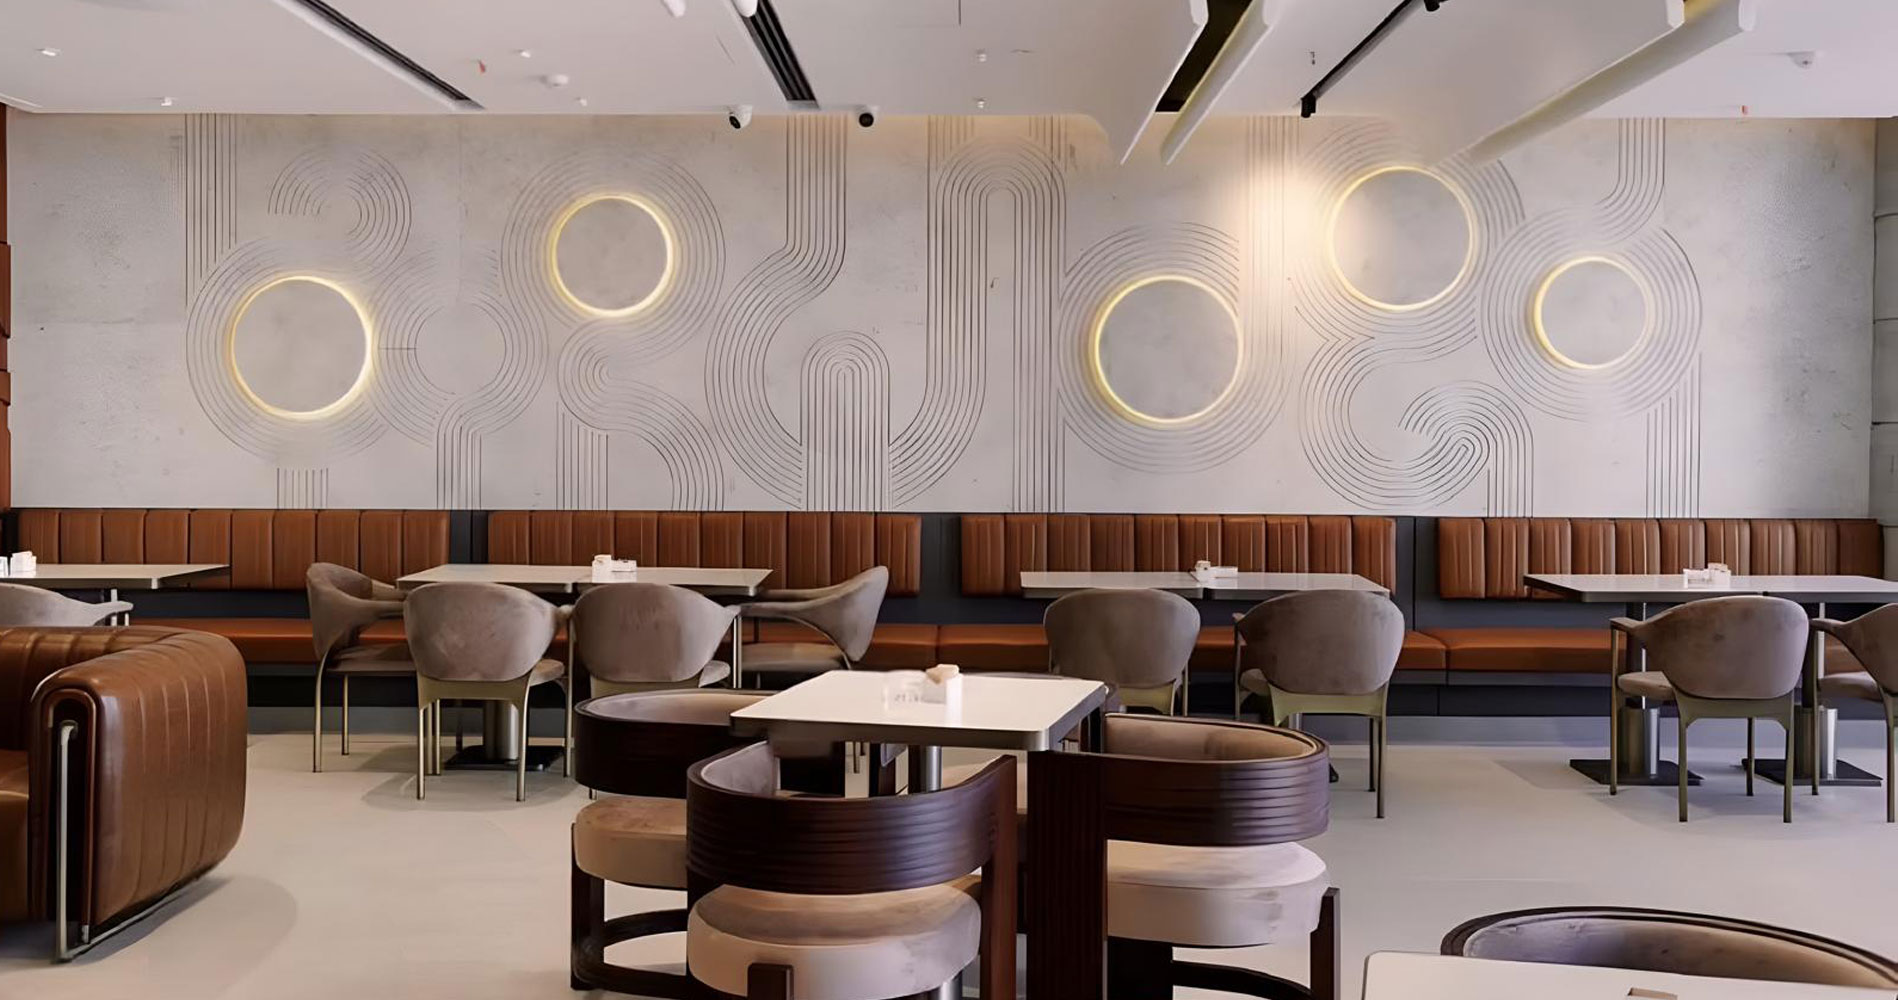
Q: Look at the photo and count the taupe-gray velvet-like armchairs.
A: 9